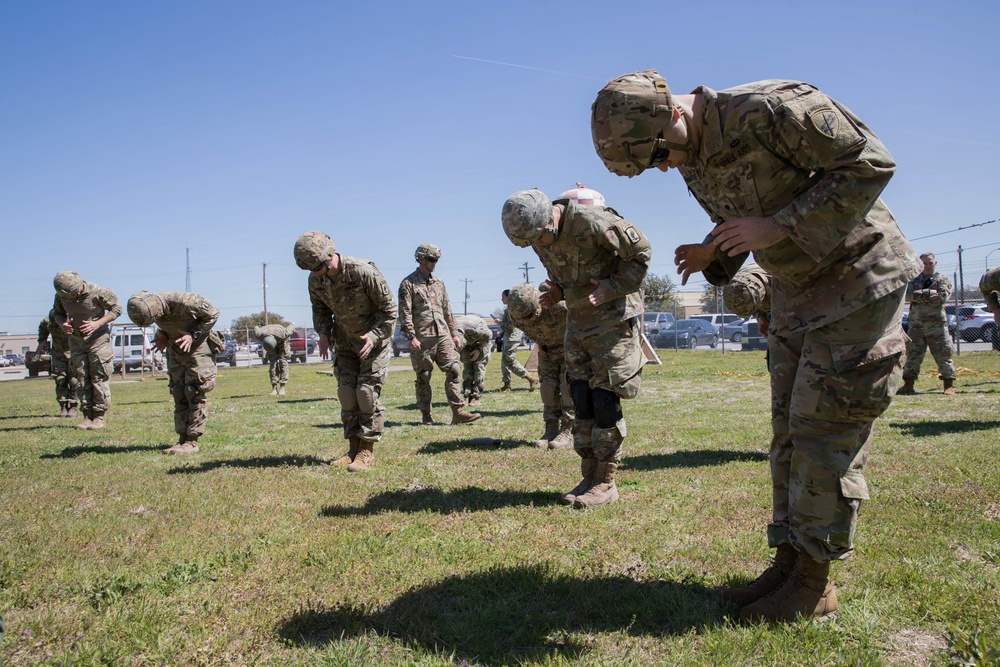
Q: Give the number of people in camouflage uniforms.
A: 14